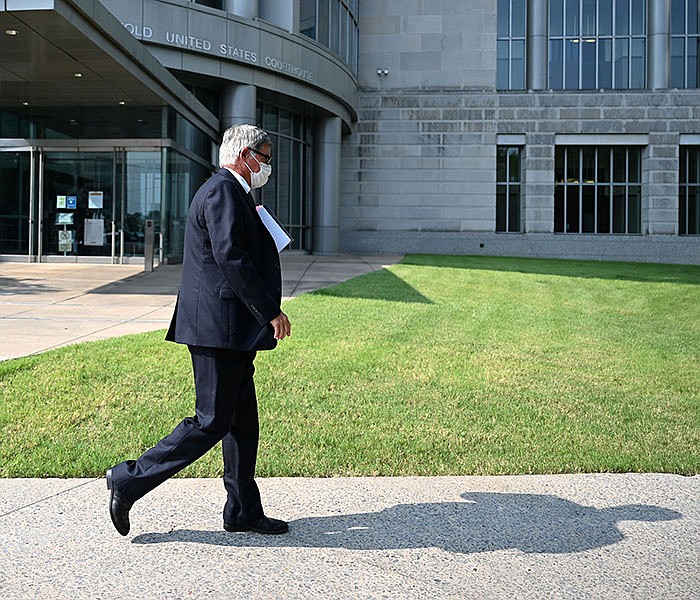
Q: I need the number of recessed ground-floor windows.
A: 3